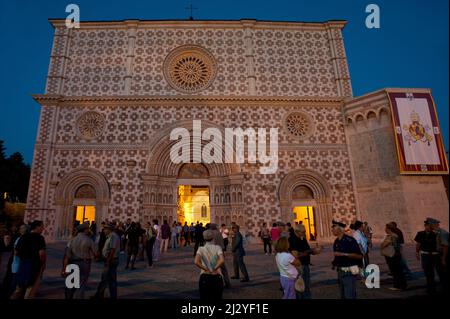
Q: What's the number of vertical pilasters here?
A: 4